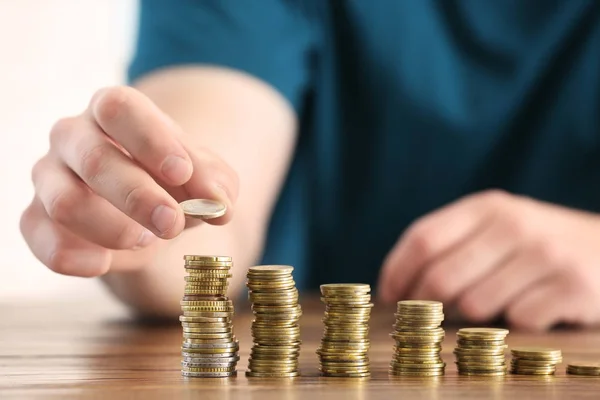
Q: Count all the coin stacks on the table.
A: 7